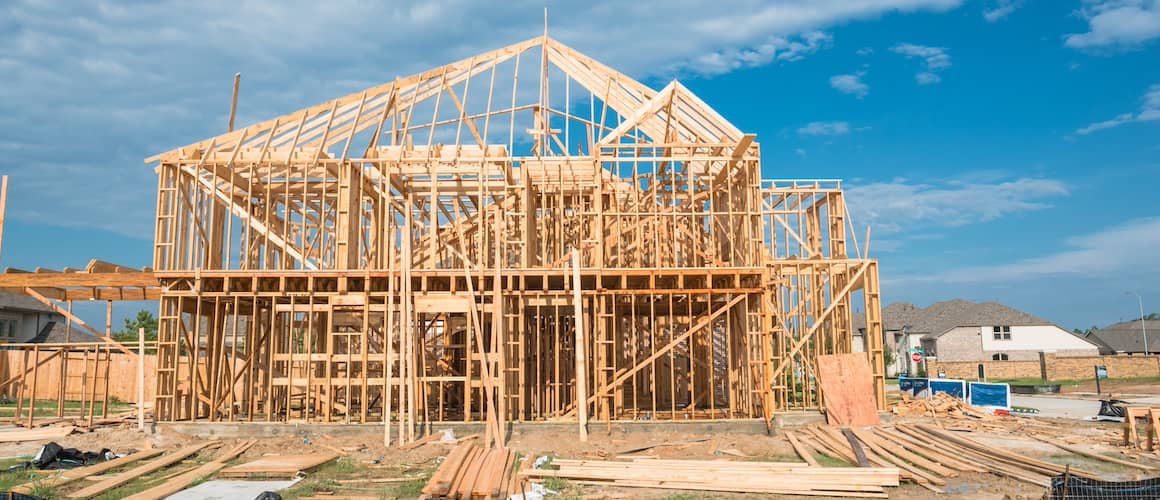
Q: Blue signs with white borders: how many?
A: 2